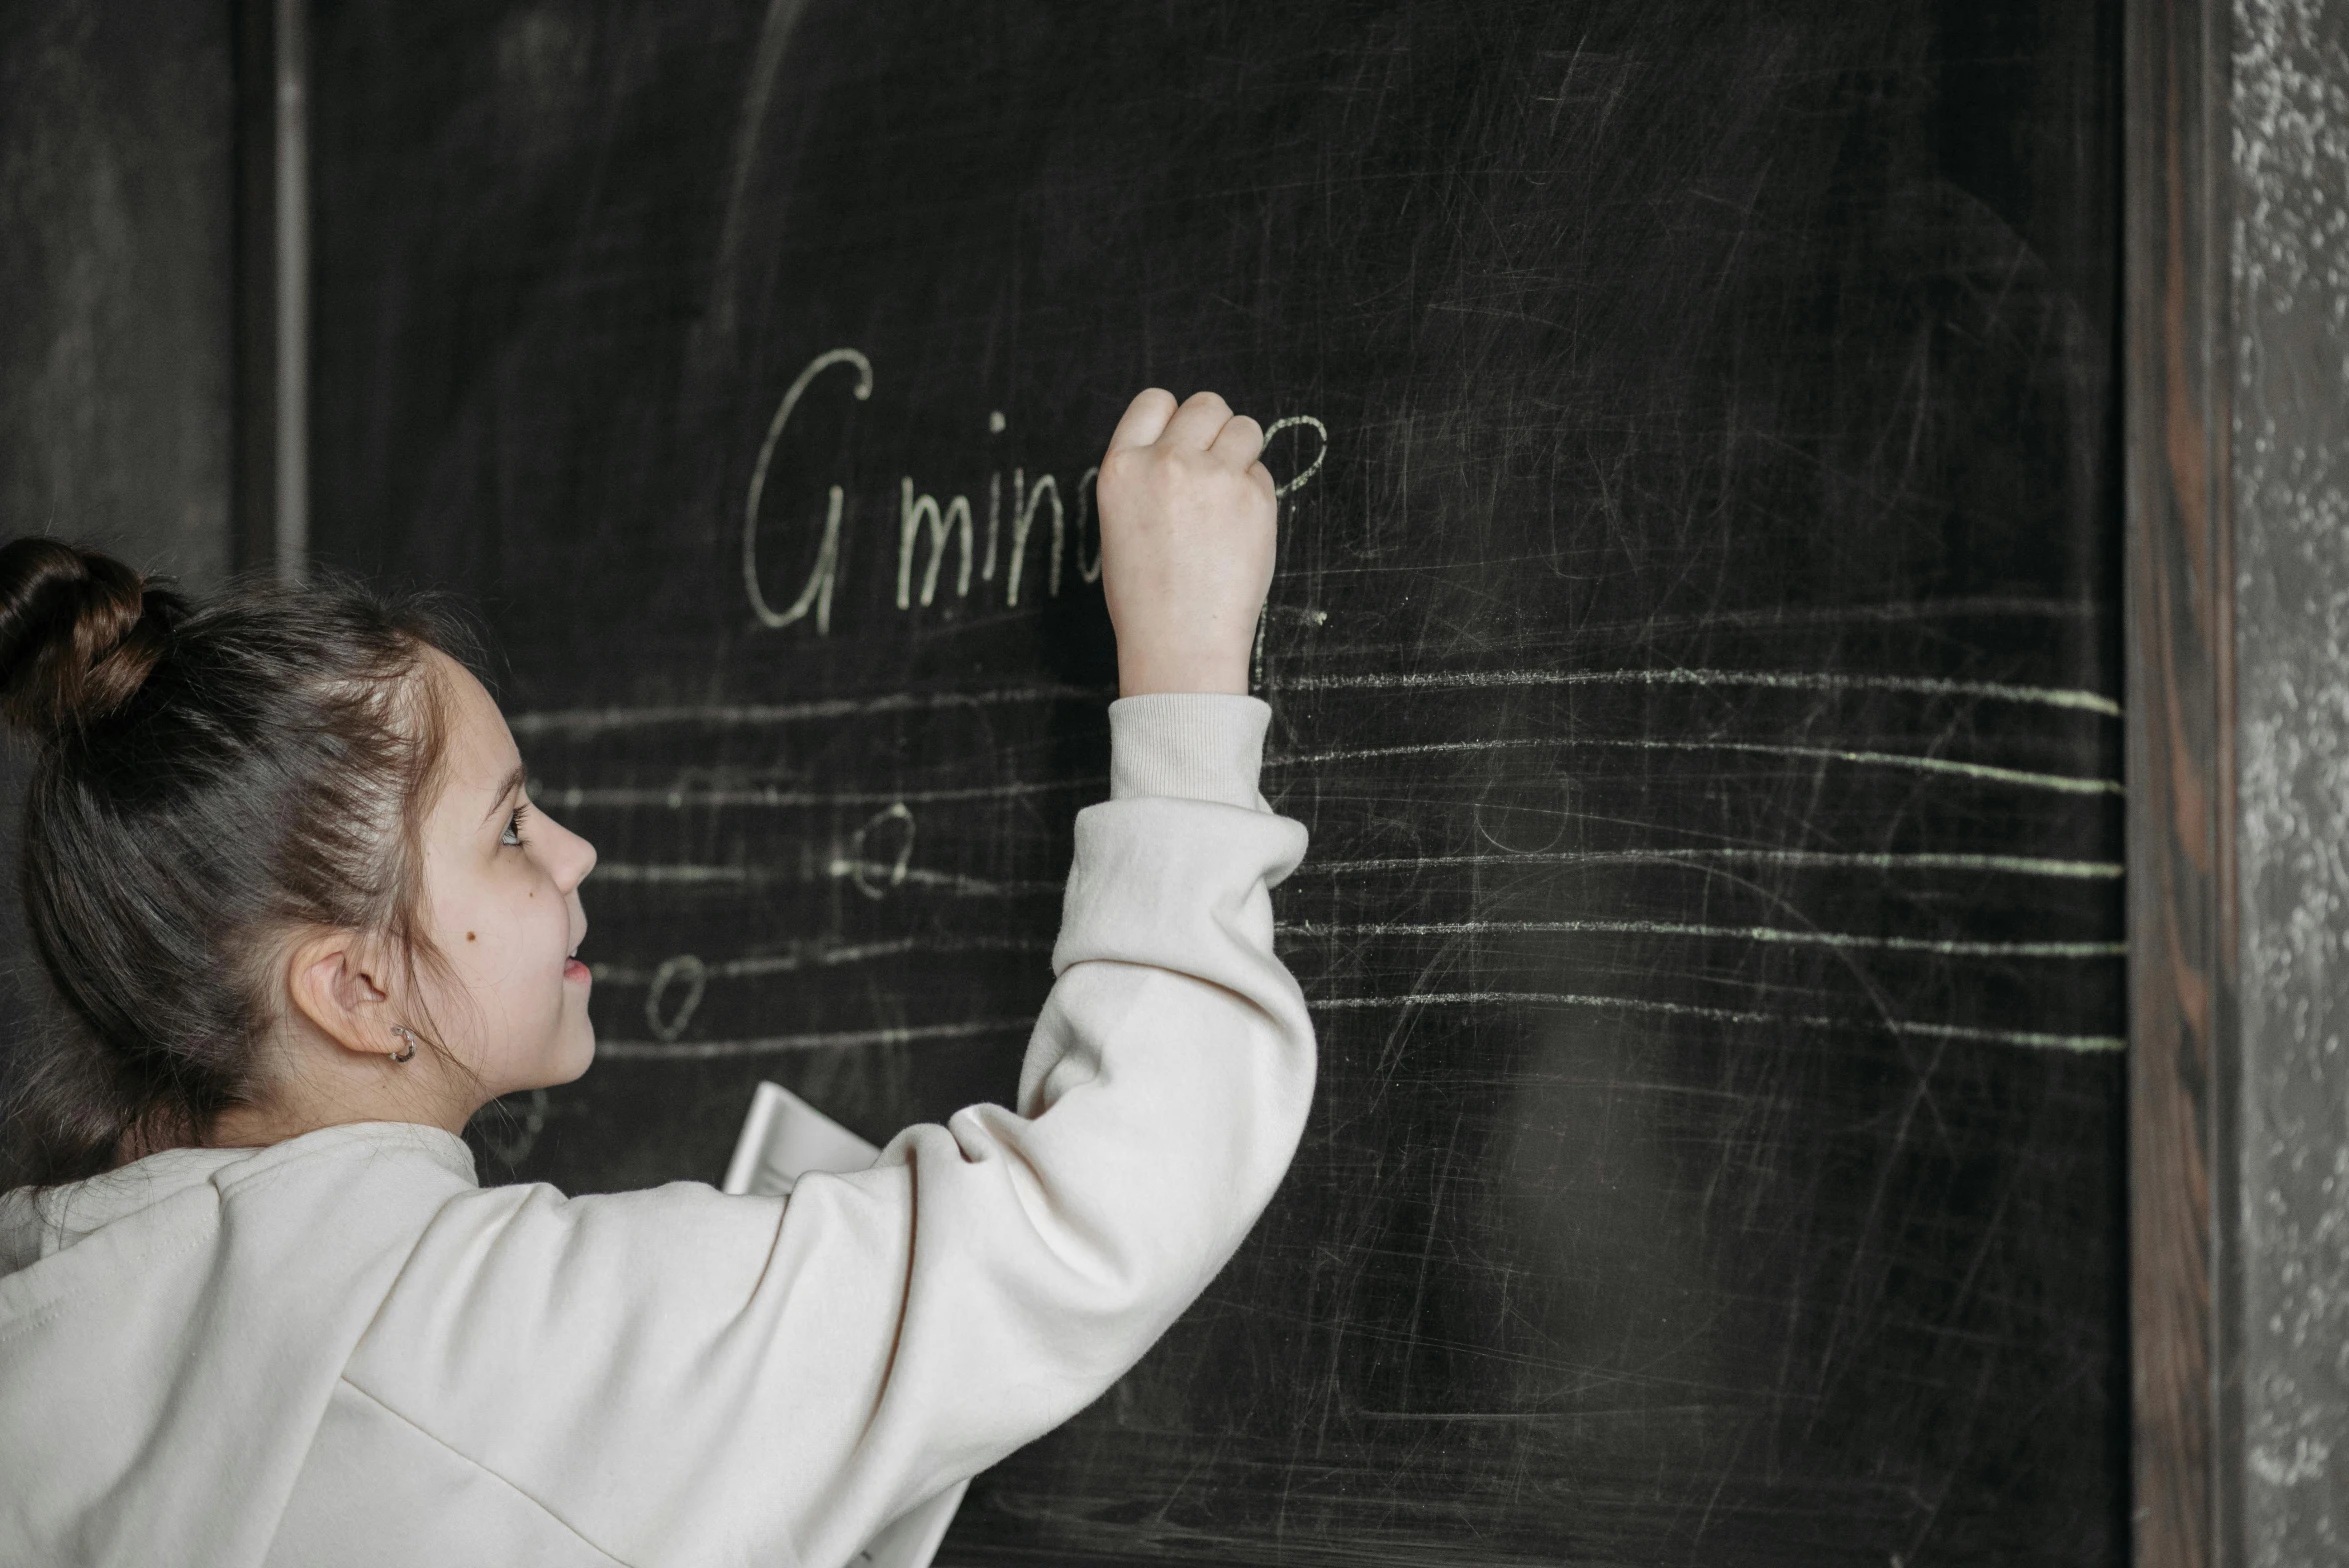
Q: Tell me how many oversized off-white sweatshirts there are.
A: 1